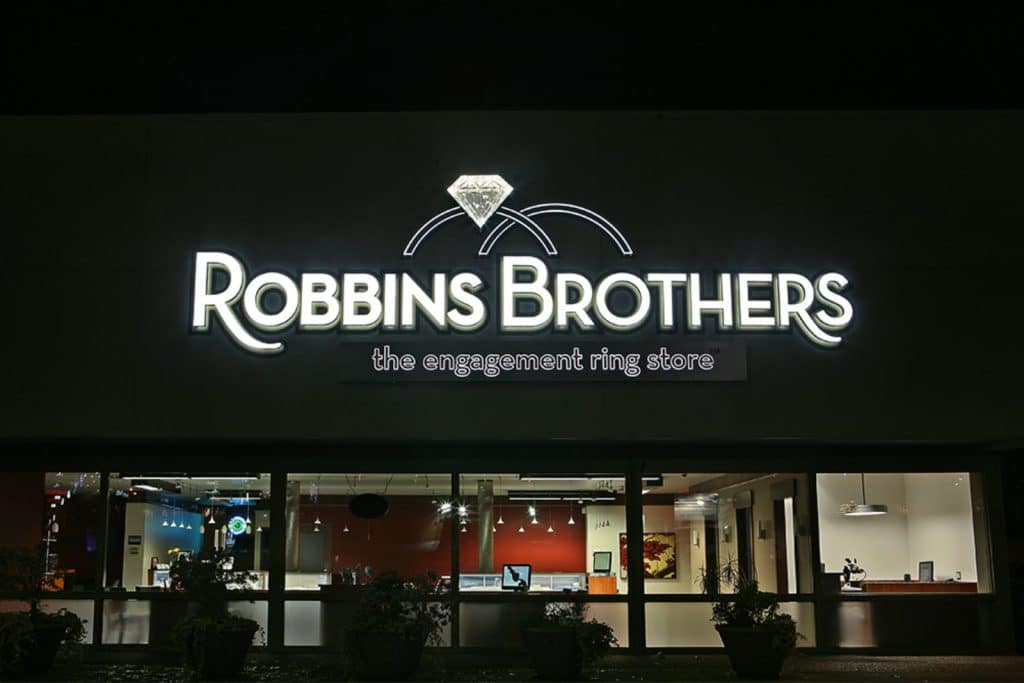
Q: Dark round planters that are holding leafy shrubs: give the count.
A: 5